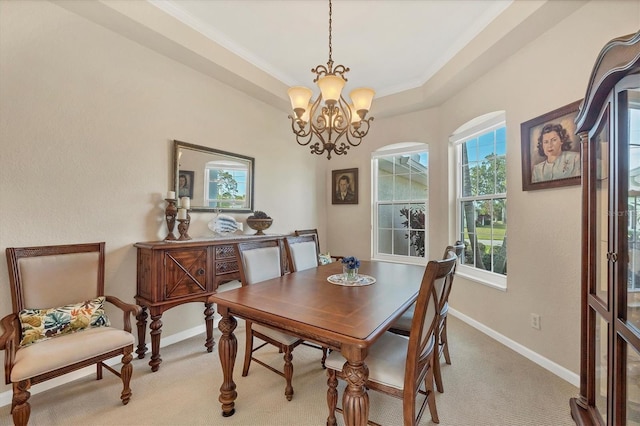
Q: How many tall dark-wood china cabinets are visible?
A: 1